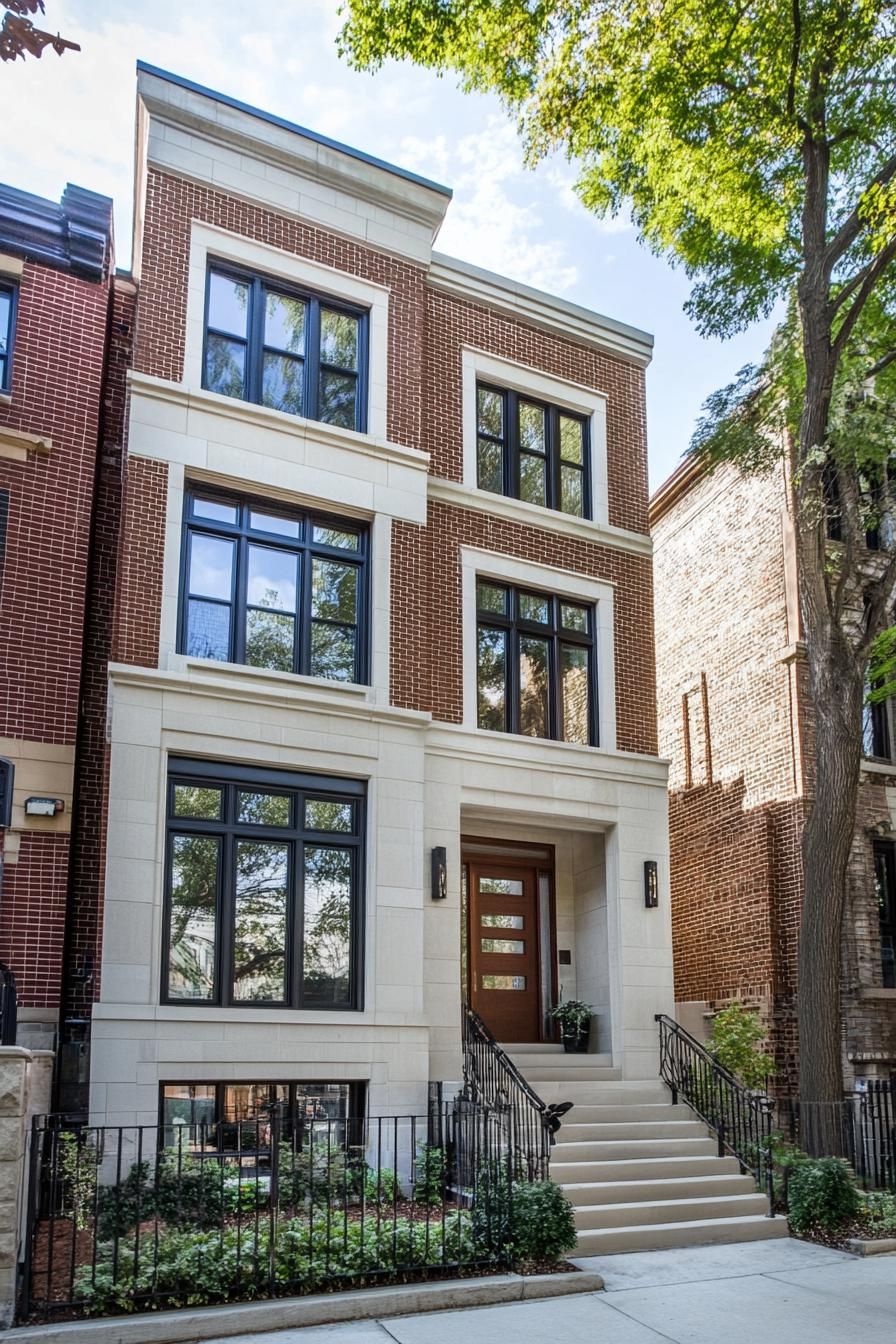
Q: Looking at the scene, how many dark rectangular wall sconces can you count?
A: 2